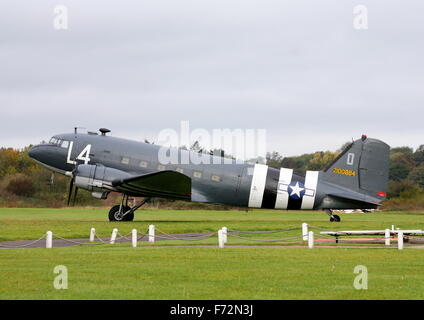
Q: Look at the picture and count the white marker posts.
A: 11